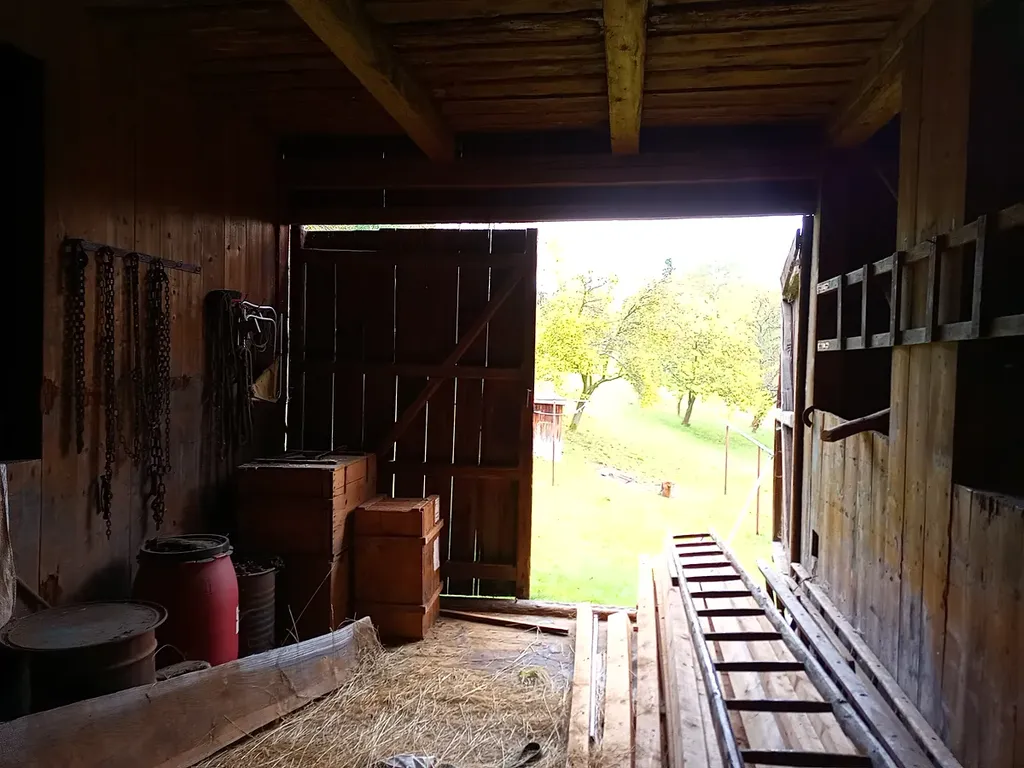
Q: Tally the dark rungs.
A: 11